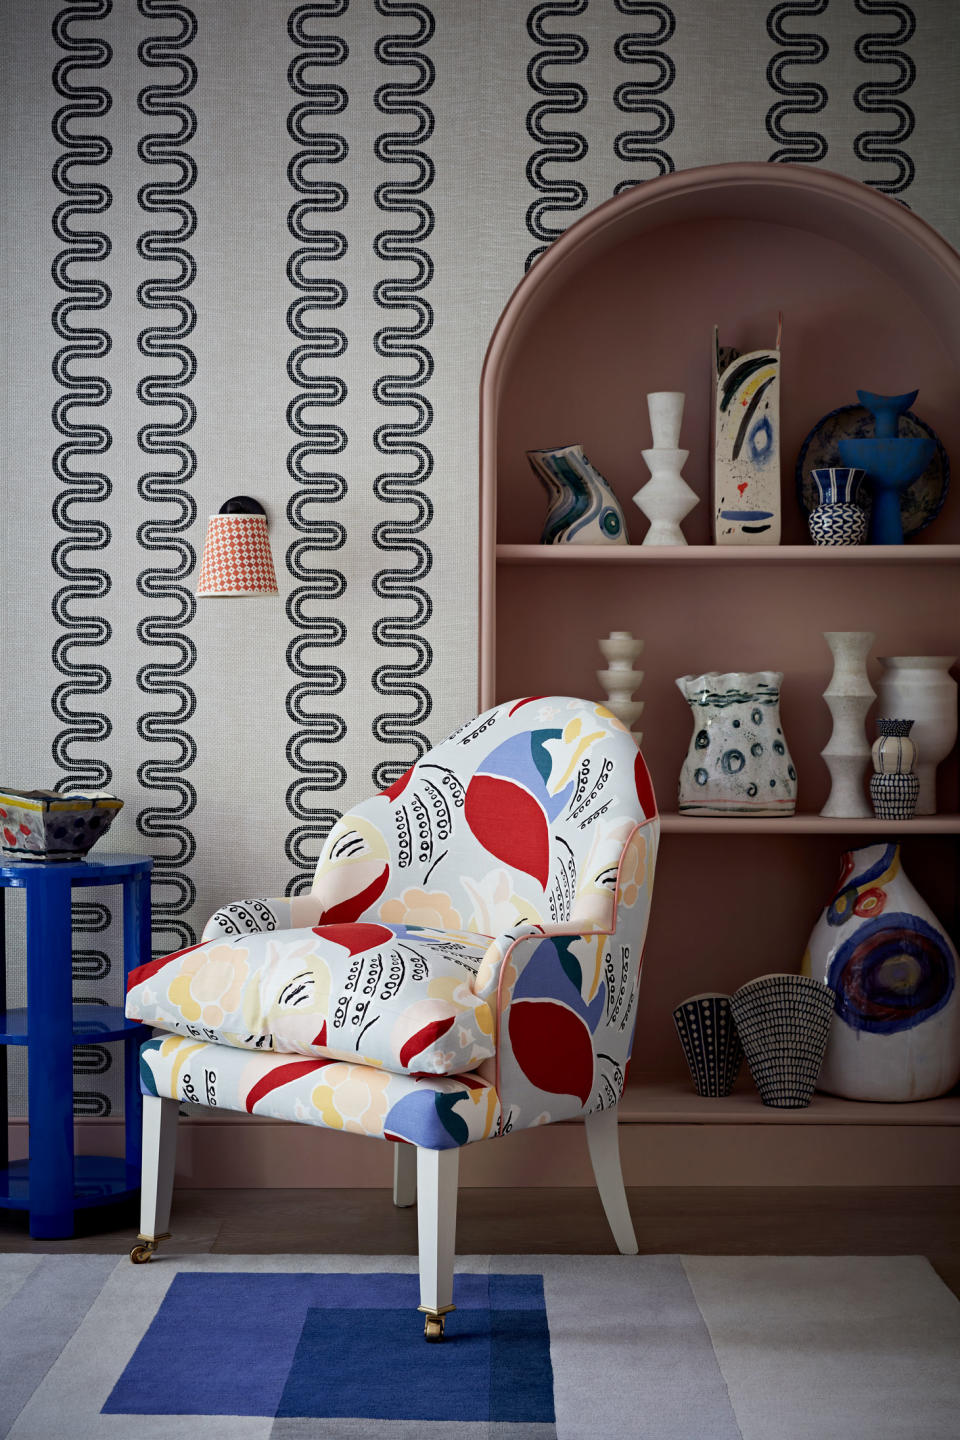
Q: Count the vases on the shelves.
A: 13